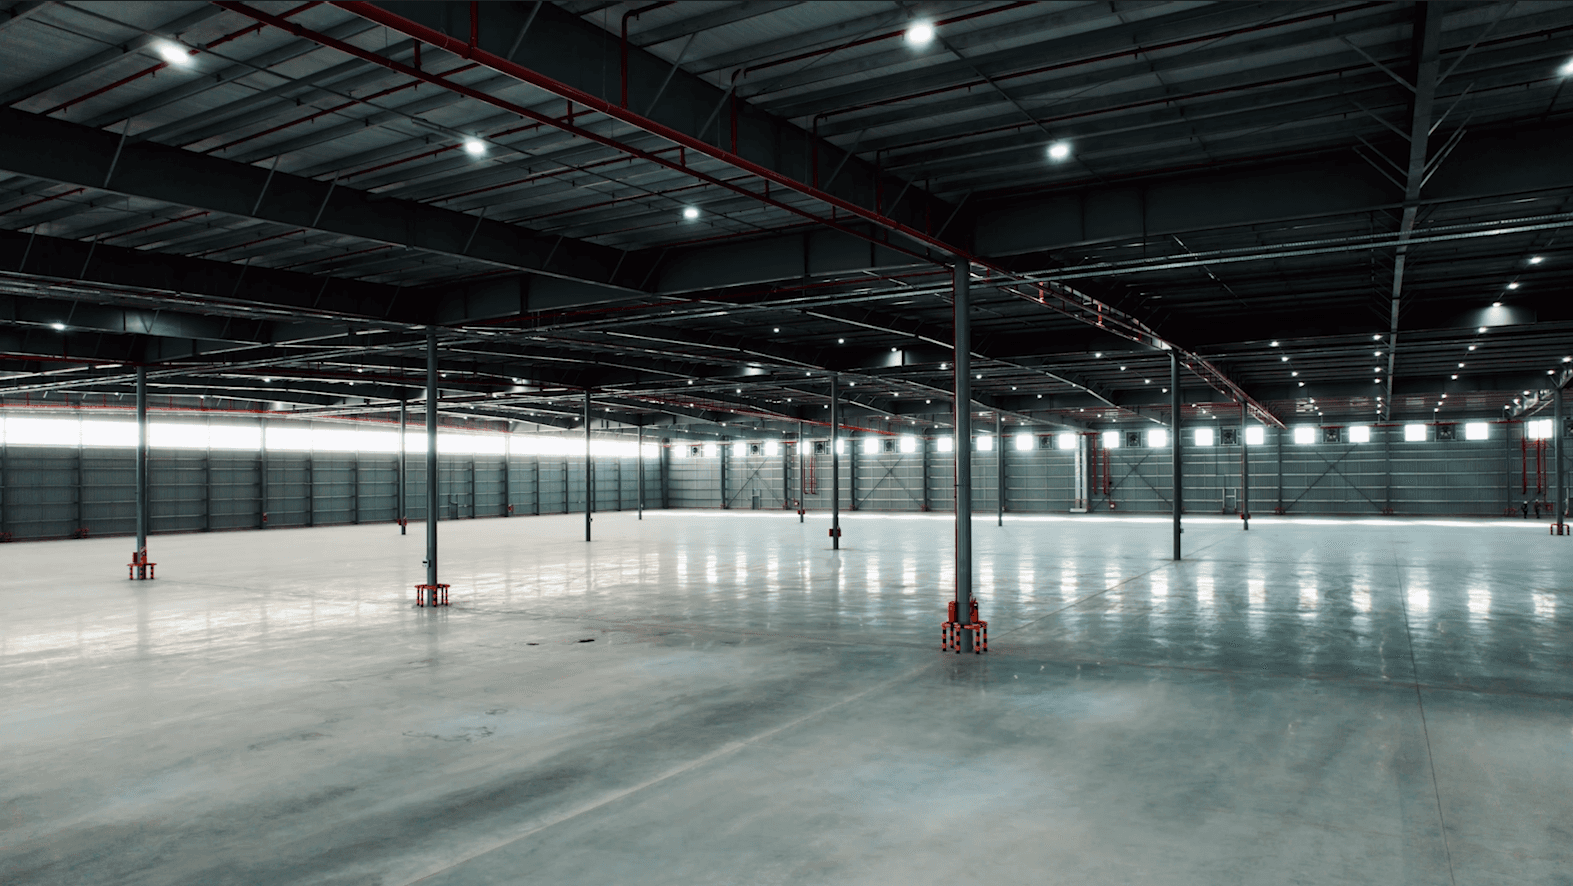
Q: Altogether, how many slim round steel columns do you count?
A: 12